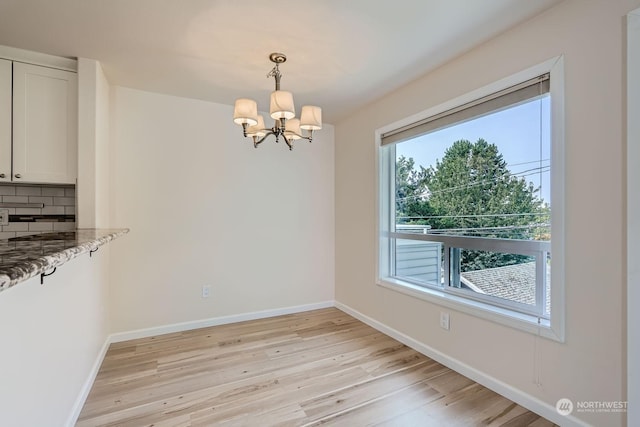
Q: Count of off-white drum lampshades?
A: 5